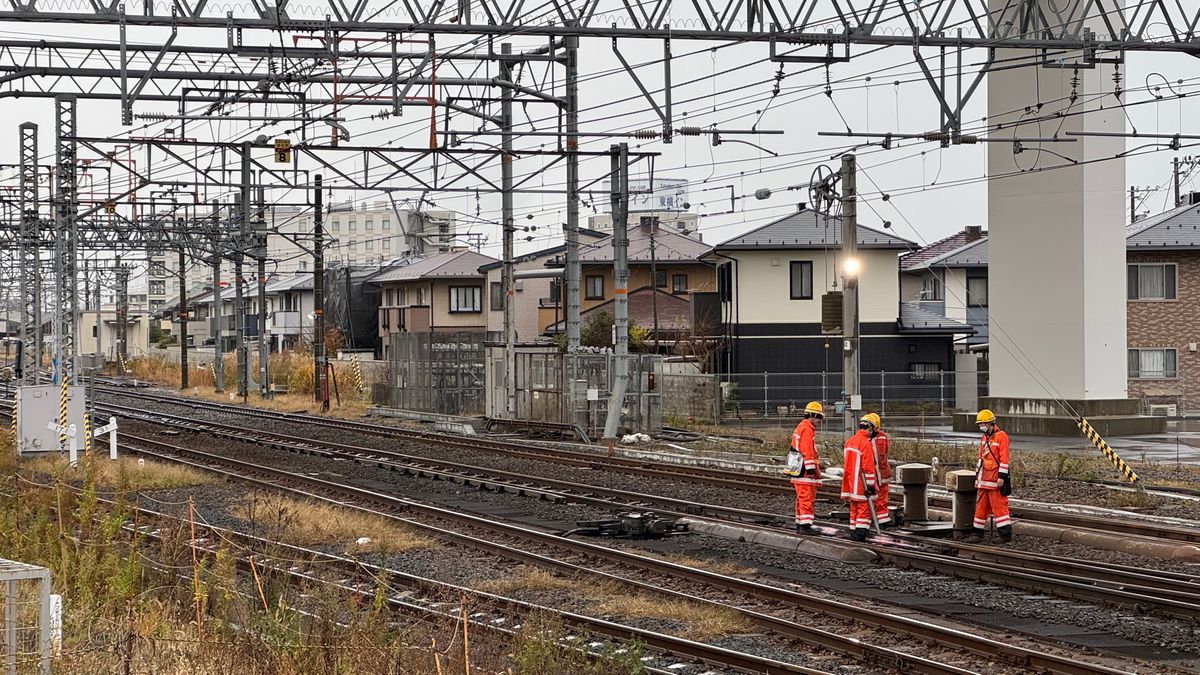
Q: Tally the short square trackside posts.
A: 2